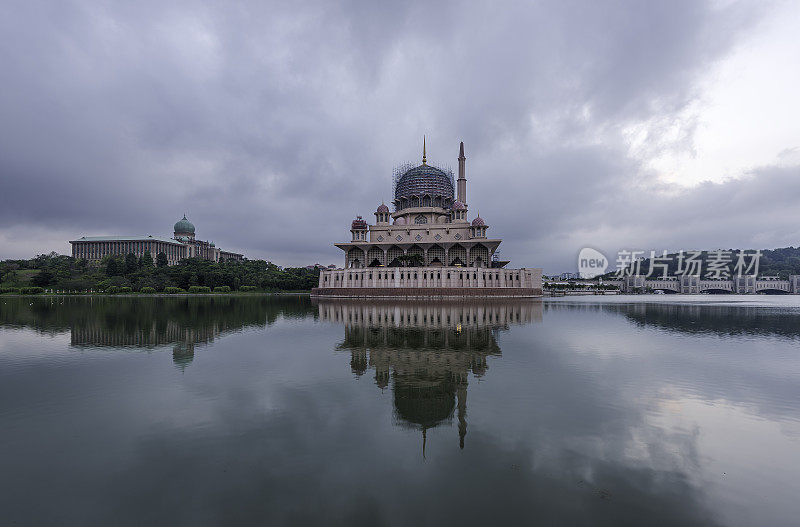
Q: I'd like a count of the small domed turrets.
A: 4